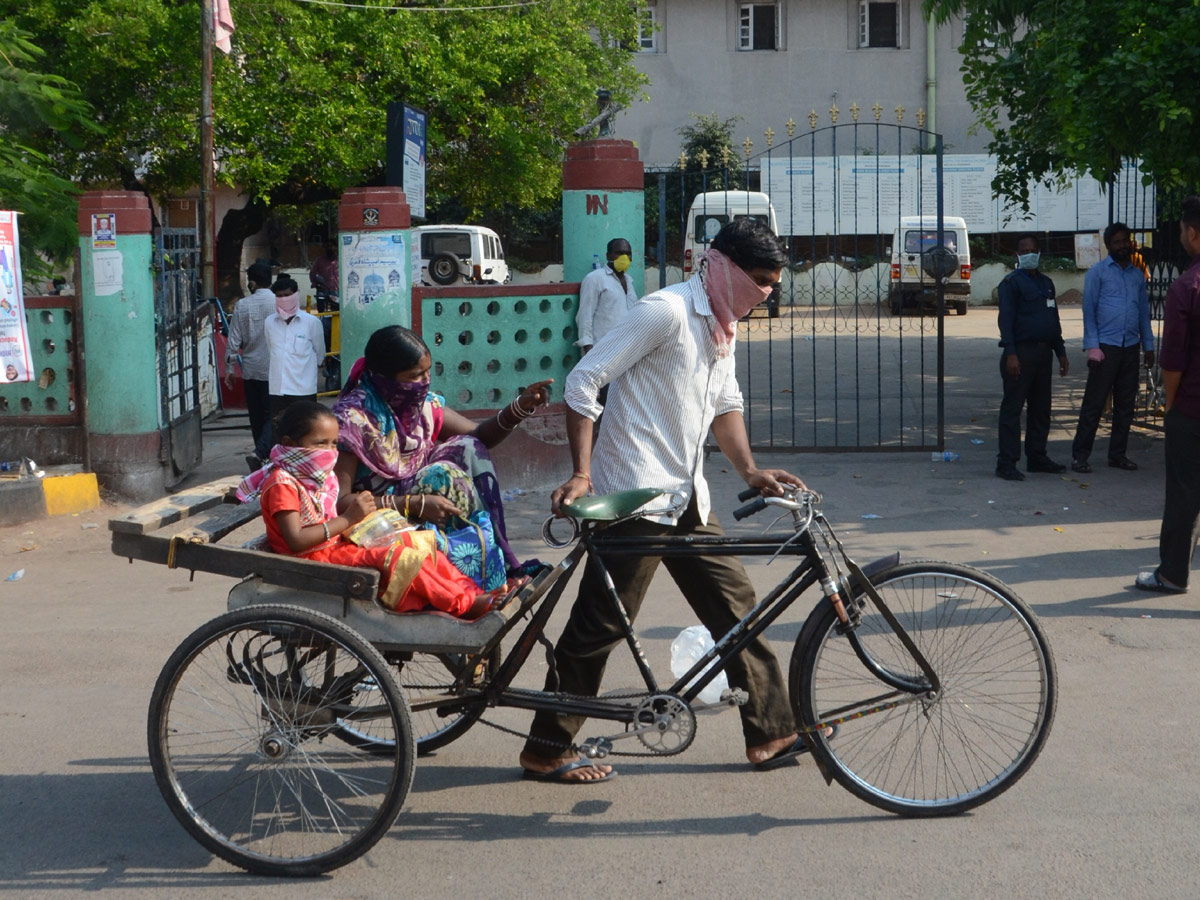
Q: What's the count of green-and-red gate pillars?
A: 3